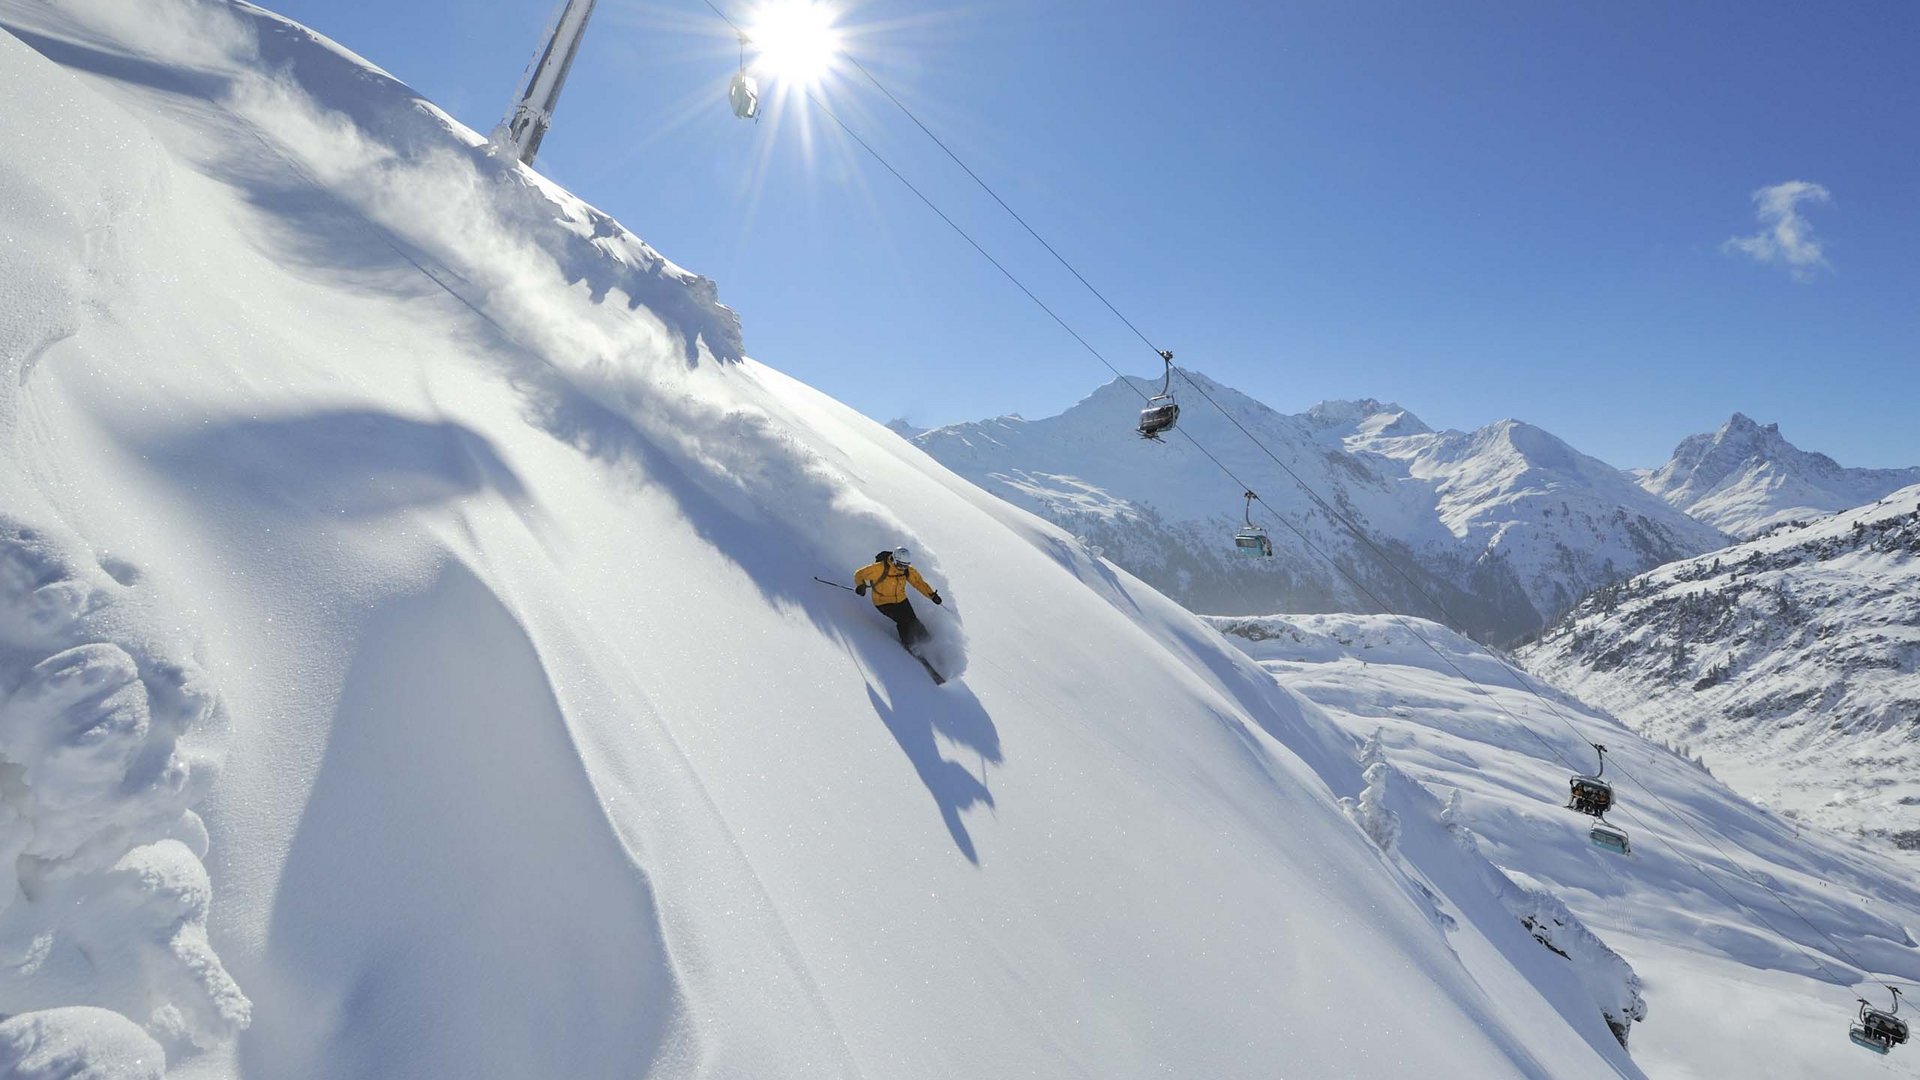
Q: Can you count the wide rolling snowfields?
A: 1